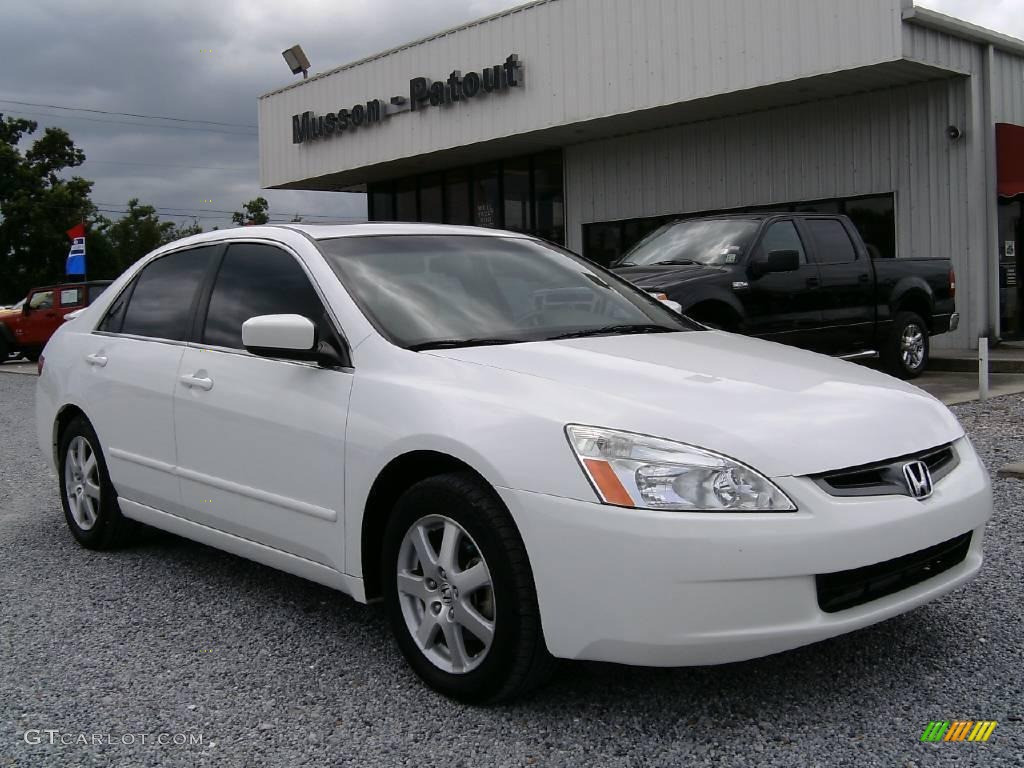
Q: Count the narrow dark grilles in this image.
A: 2